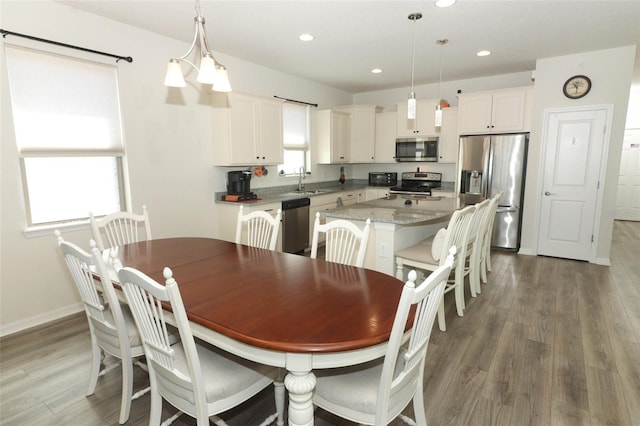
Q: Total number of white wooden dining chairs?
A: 6